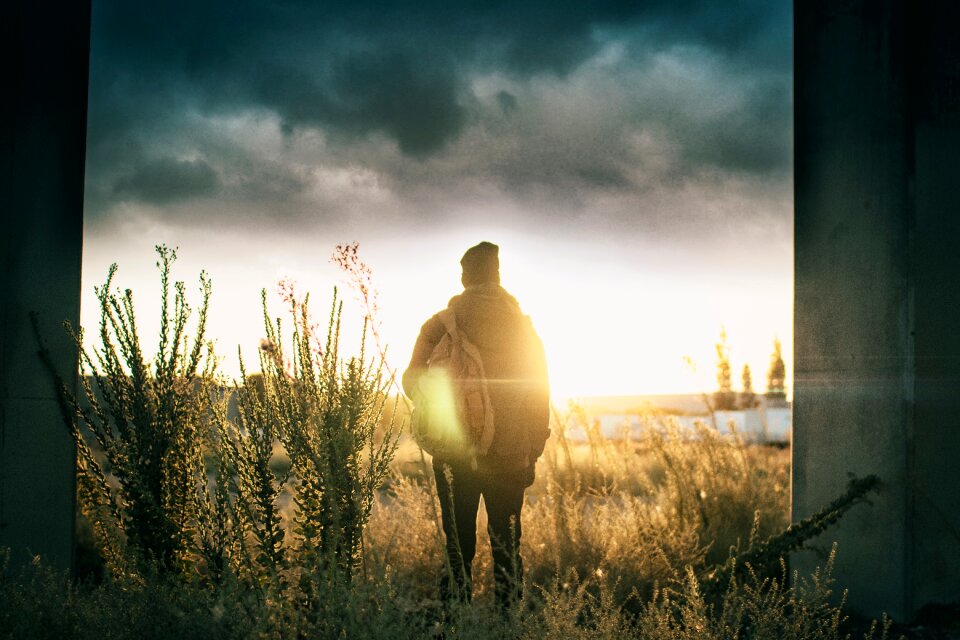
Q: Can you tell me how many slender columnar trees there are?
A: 3